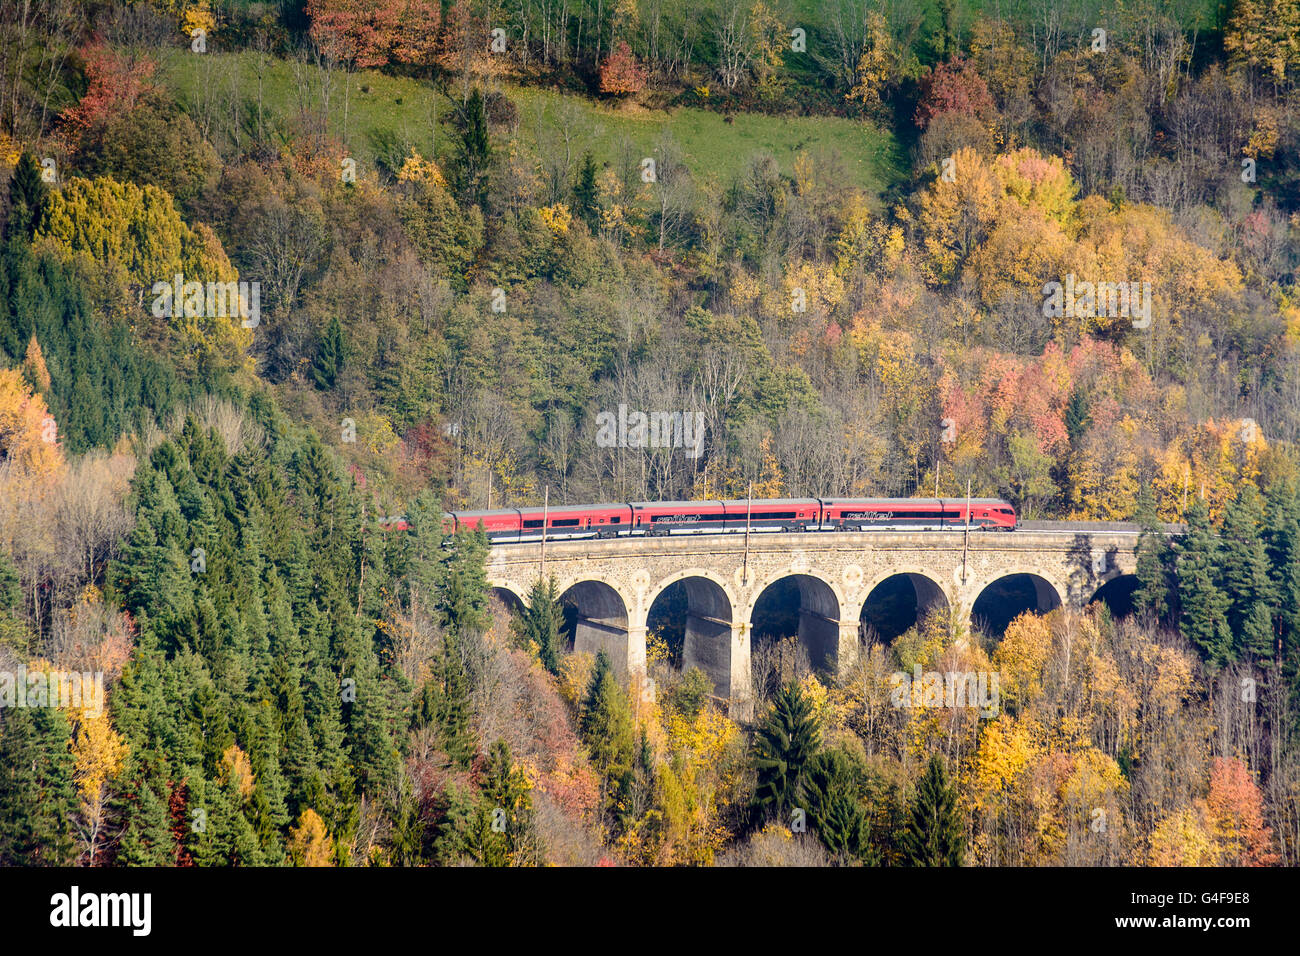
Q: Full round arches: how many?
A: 5